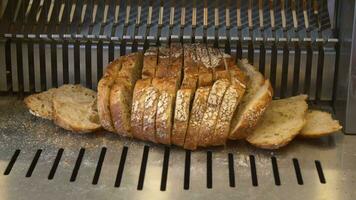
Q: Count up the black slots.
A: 15